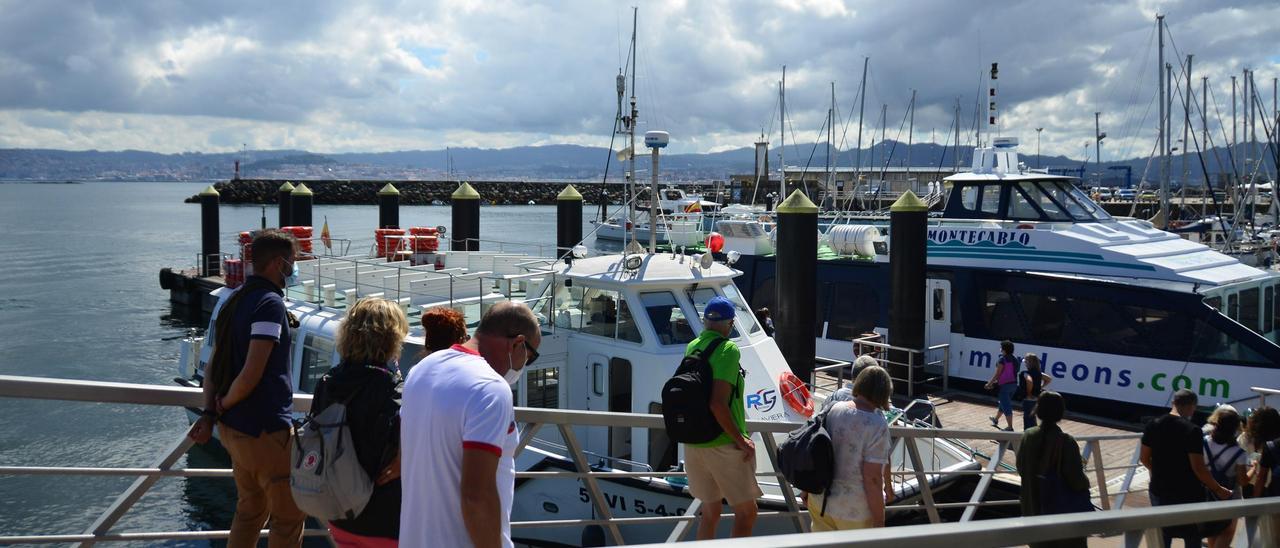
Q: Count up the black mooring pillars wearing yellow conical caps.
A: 8